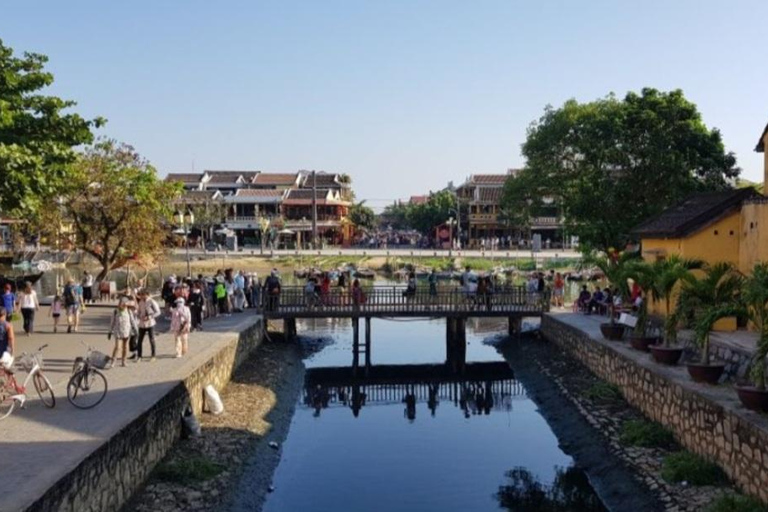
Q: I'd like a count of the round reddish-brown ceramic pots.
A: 5